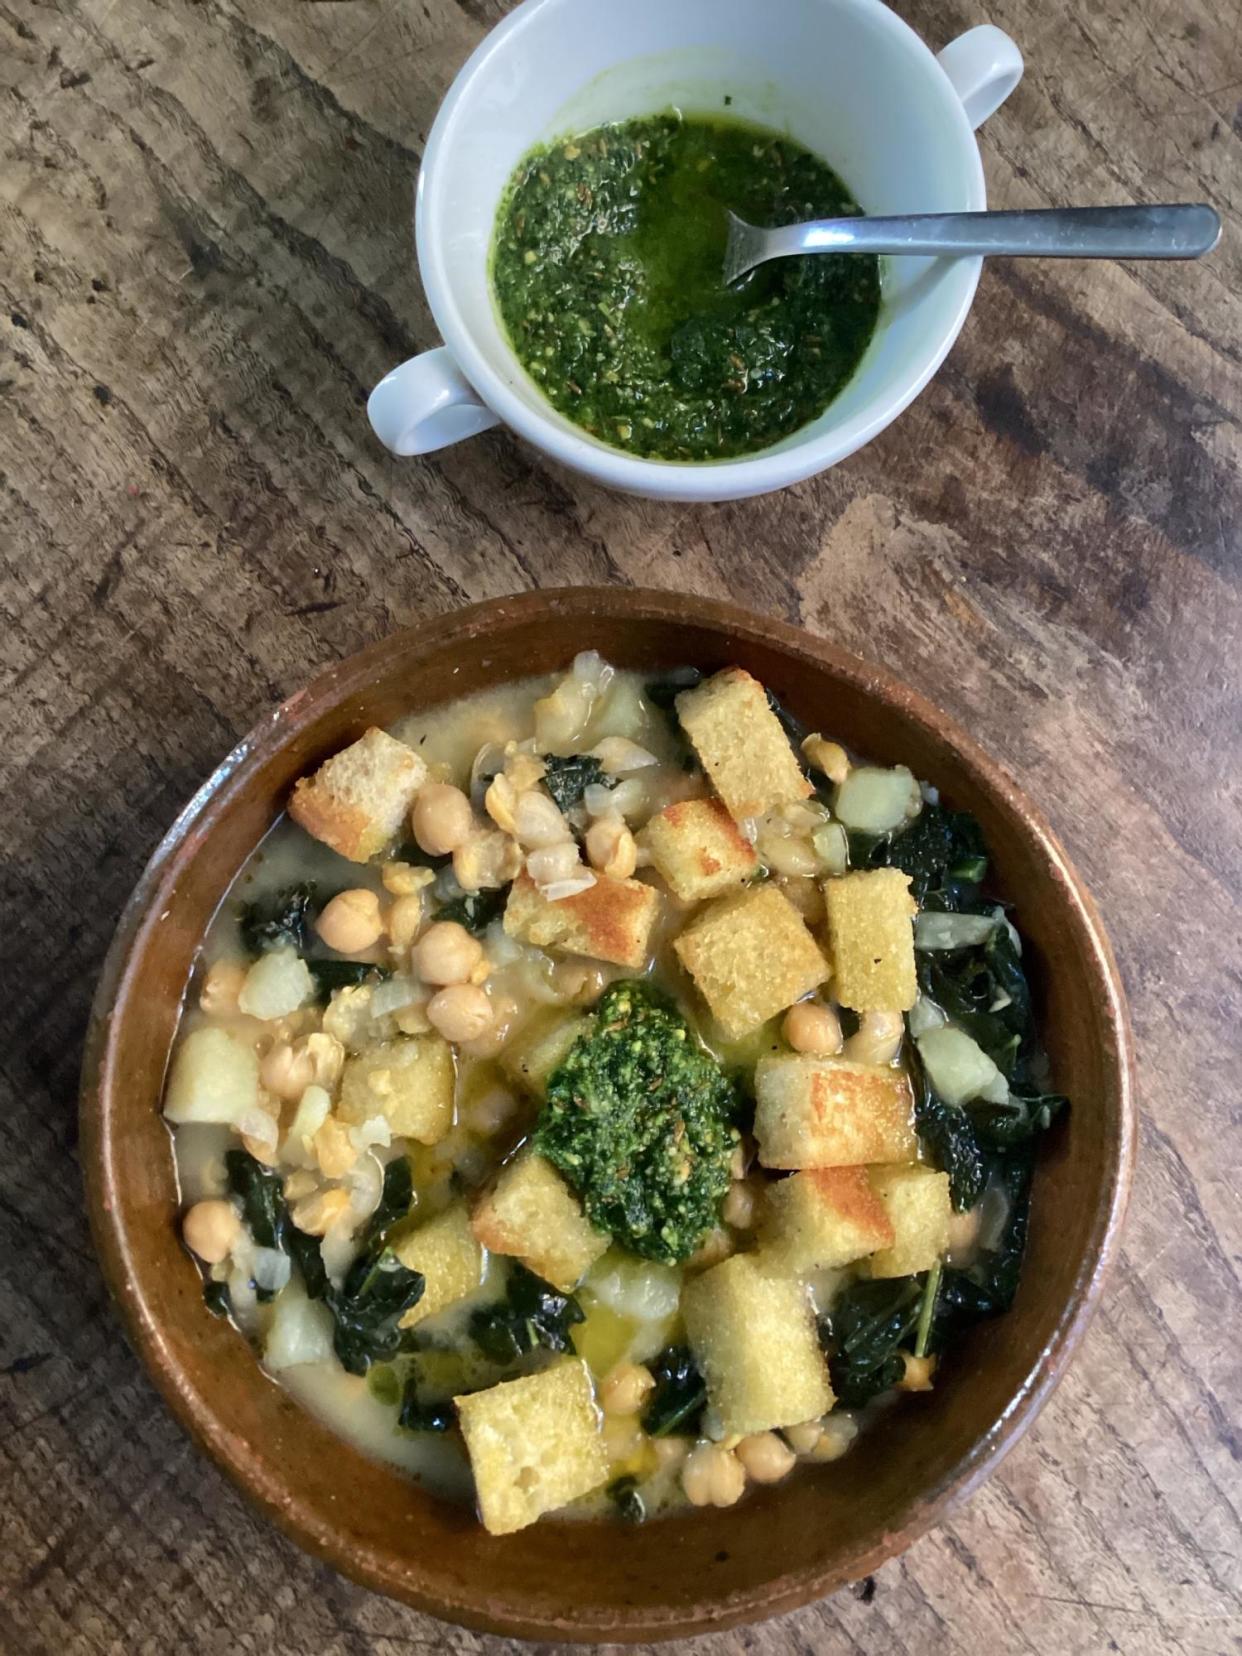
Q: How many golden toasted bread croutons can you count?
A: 14